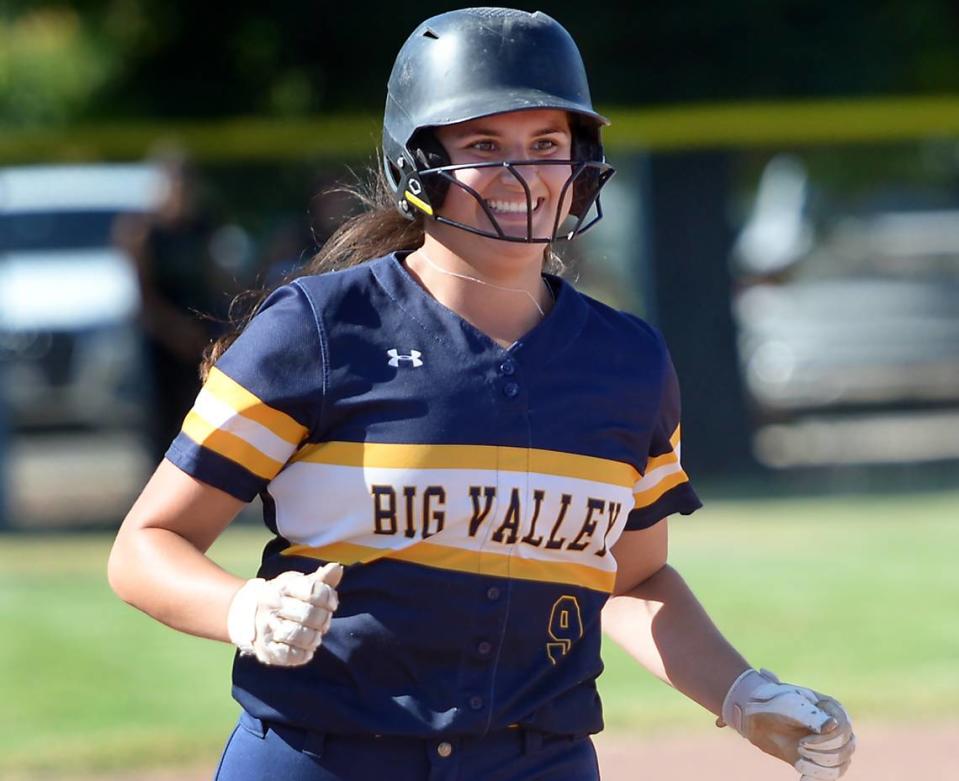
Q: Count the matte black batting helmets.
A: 1